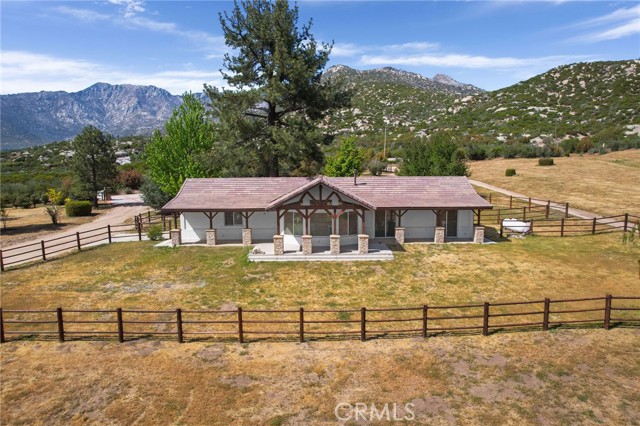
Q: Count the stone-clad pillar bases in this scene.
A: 10